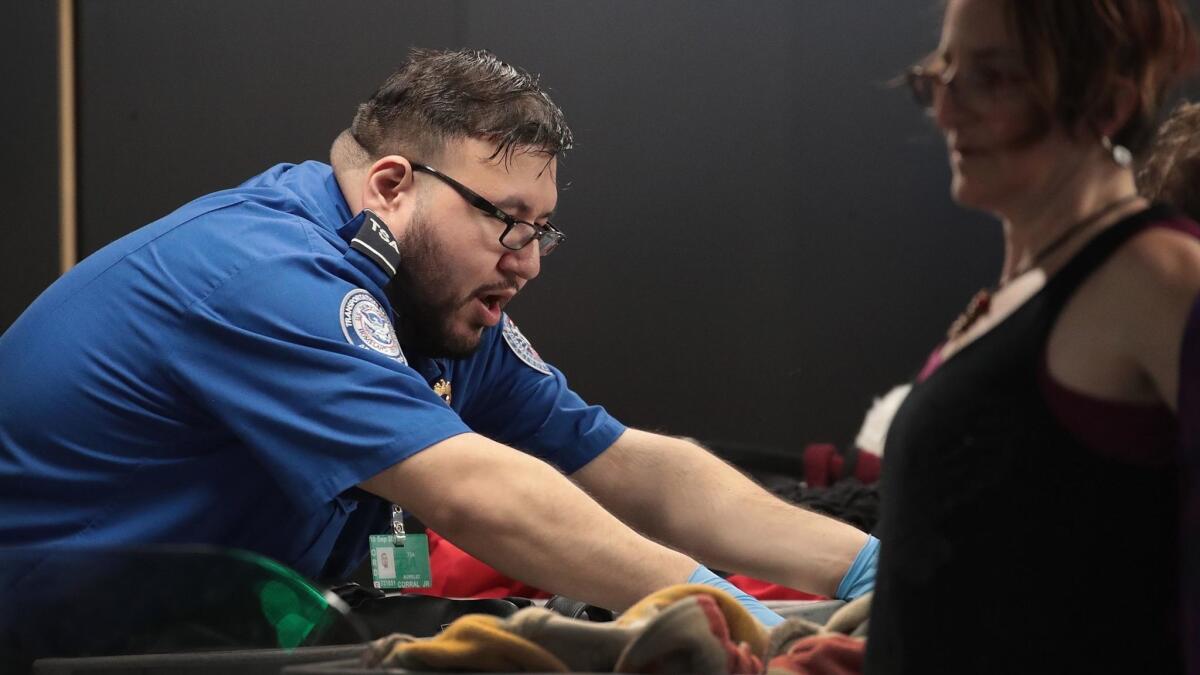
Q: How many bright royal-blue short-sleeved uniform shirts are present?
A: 1